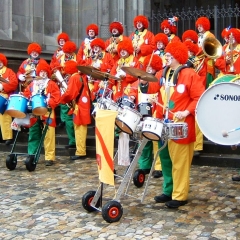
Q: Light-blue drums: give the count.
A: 3